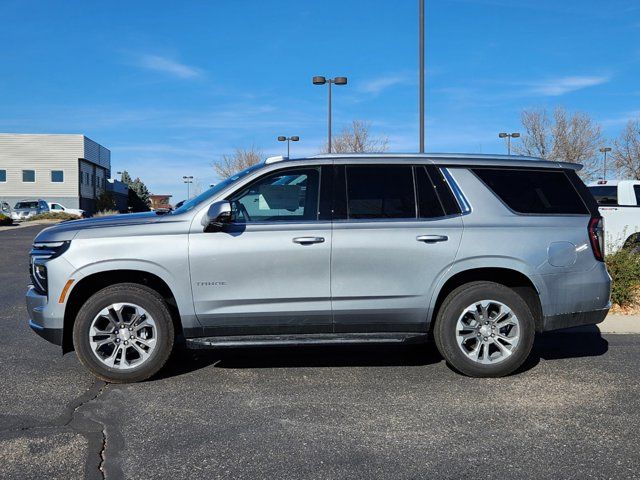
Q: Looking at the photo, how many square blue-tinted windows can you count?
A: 3